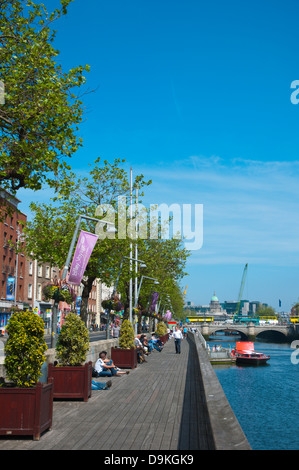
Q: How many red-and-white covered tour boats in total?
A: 1